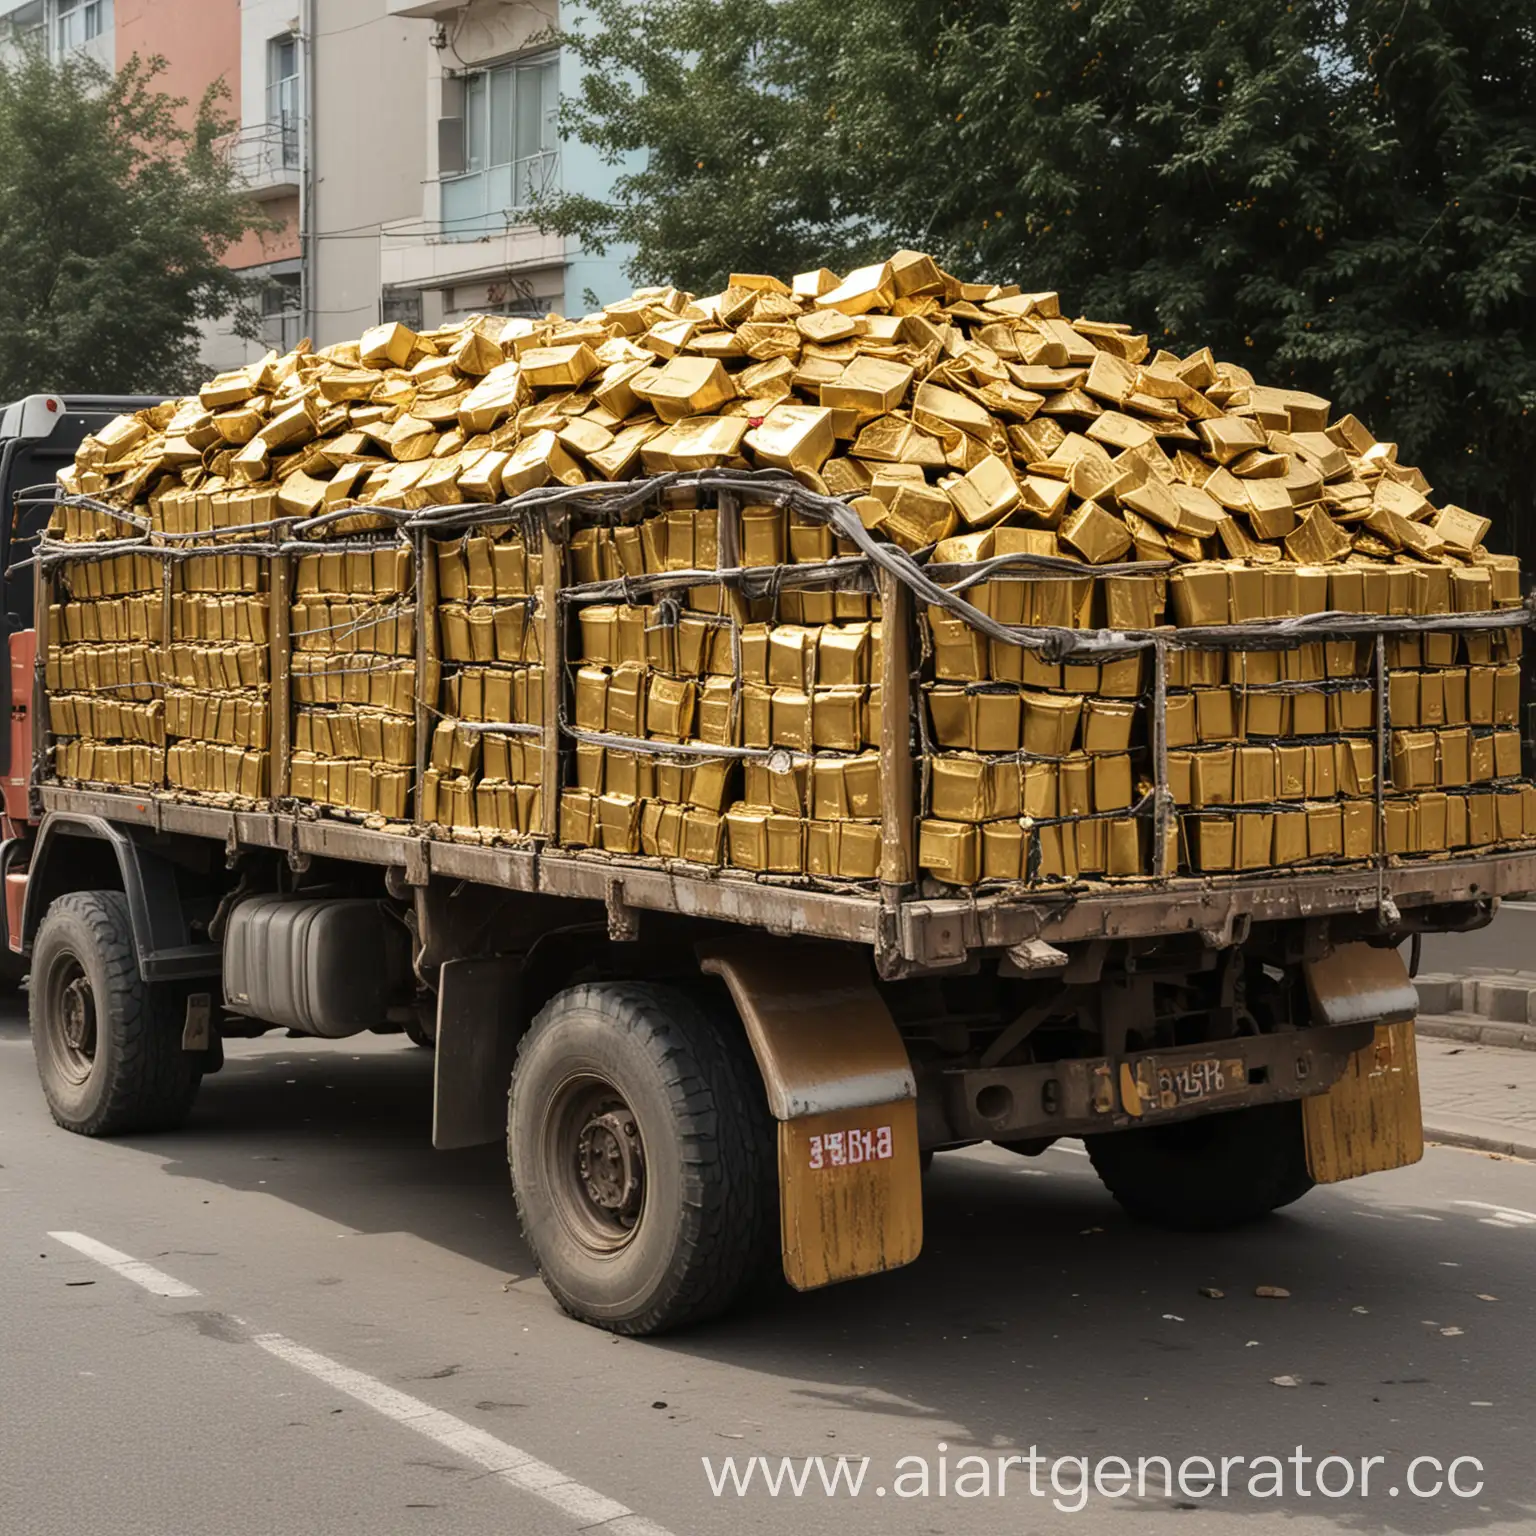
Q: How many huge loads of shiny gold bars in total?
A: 1